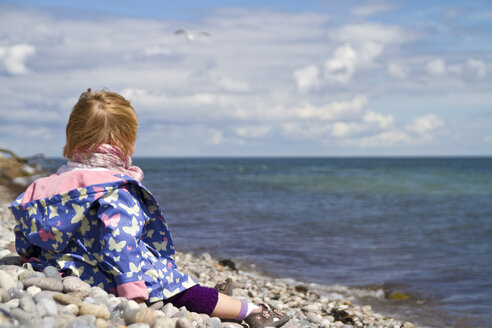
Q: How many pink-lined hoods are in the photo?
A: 1